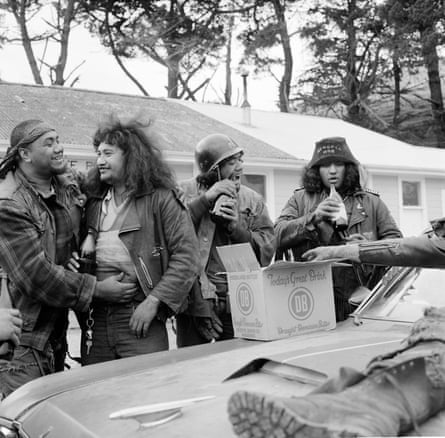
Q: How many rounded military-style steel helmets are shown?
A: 1